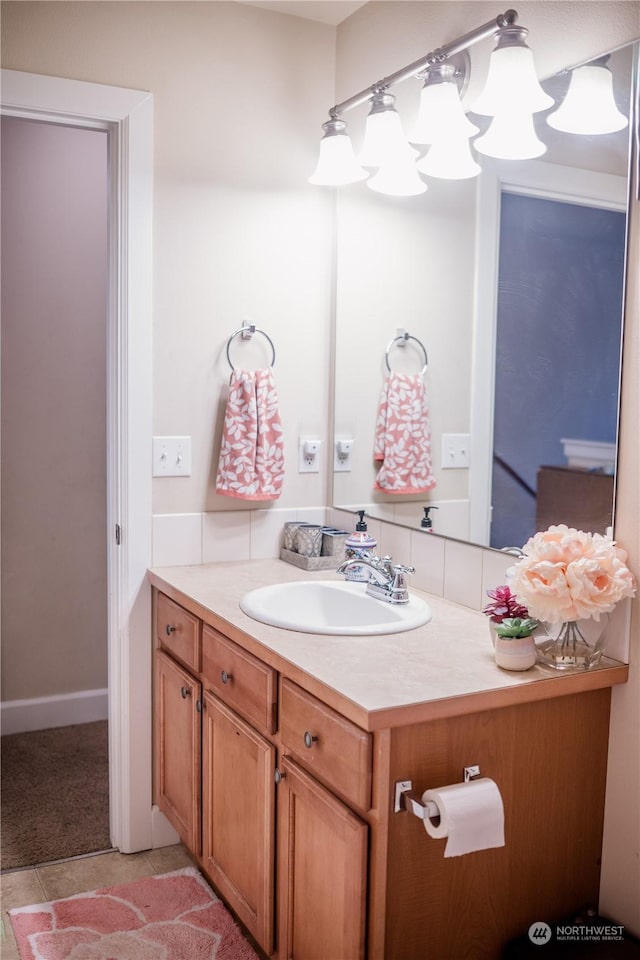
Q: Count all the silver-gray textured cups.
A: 2